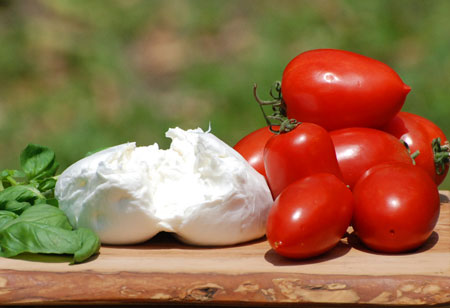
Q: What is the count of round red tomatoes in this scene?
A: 7